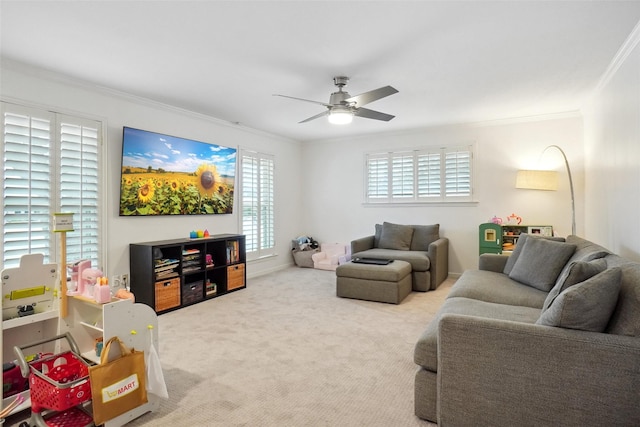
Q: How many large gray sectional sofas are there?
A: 1